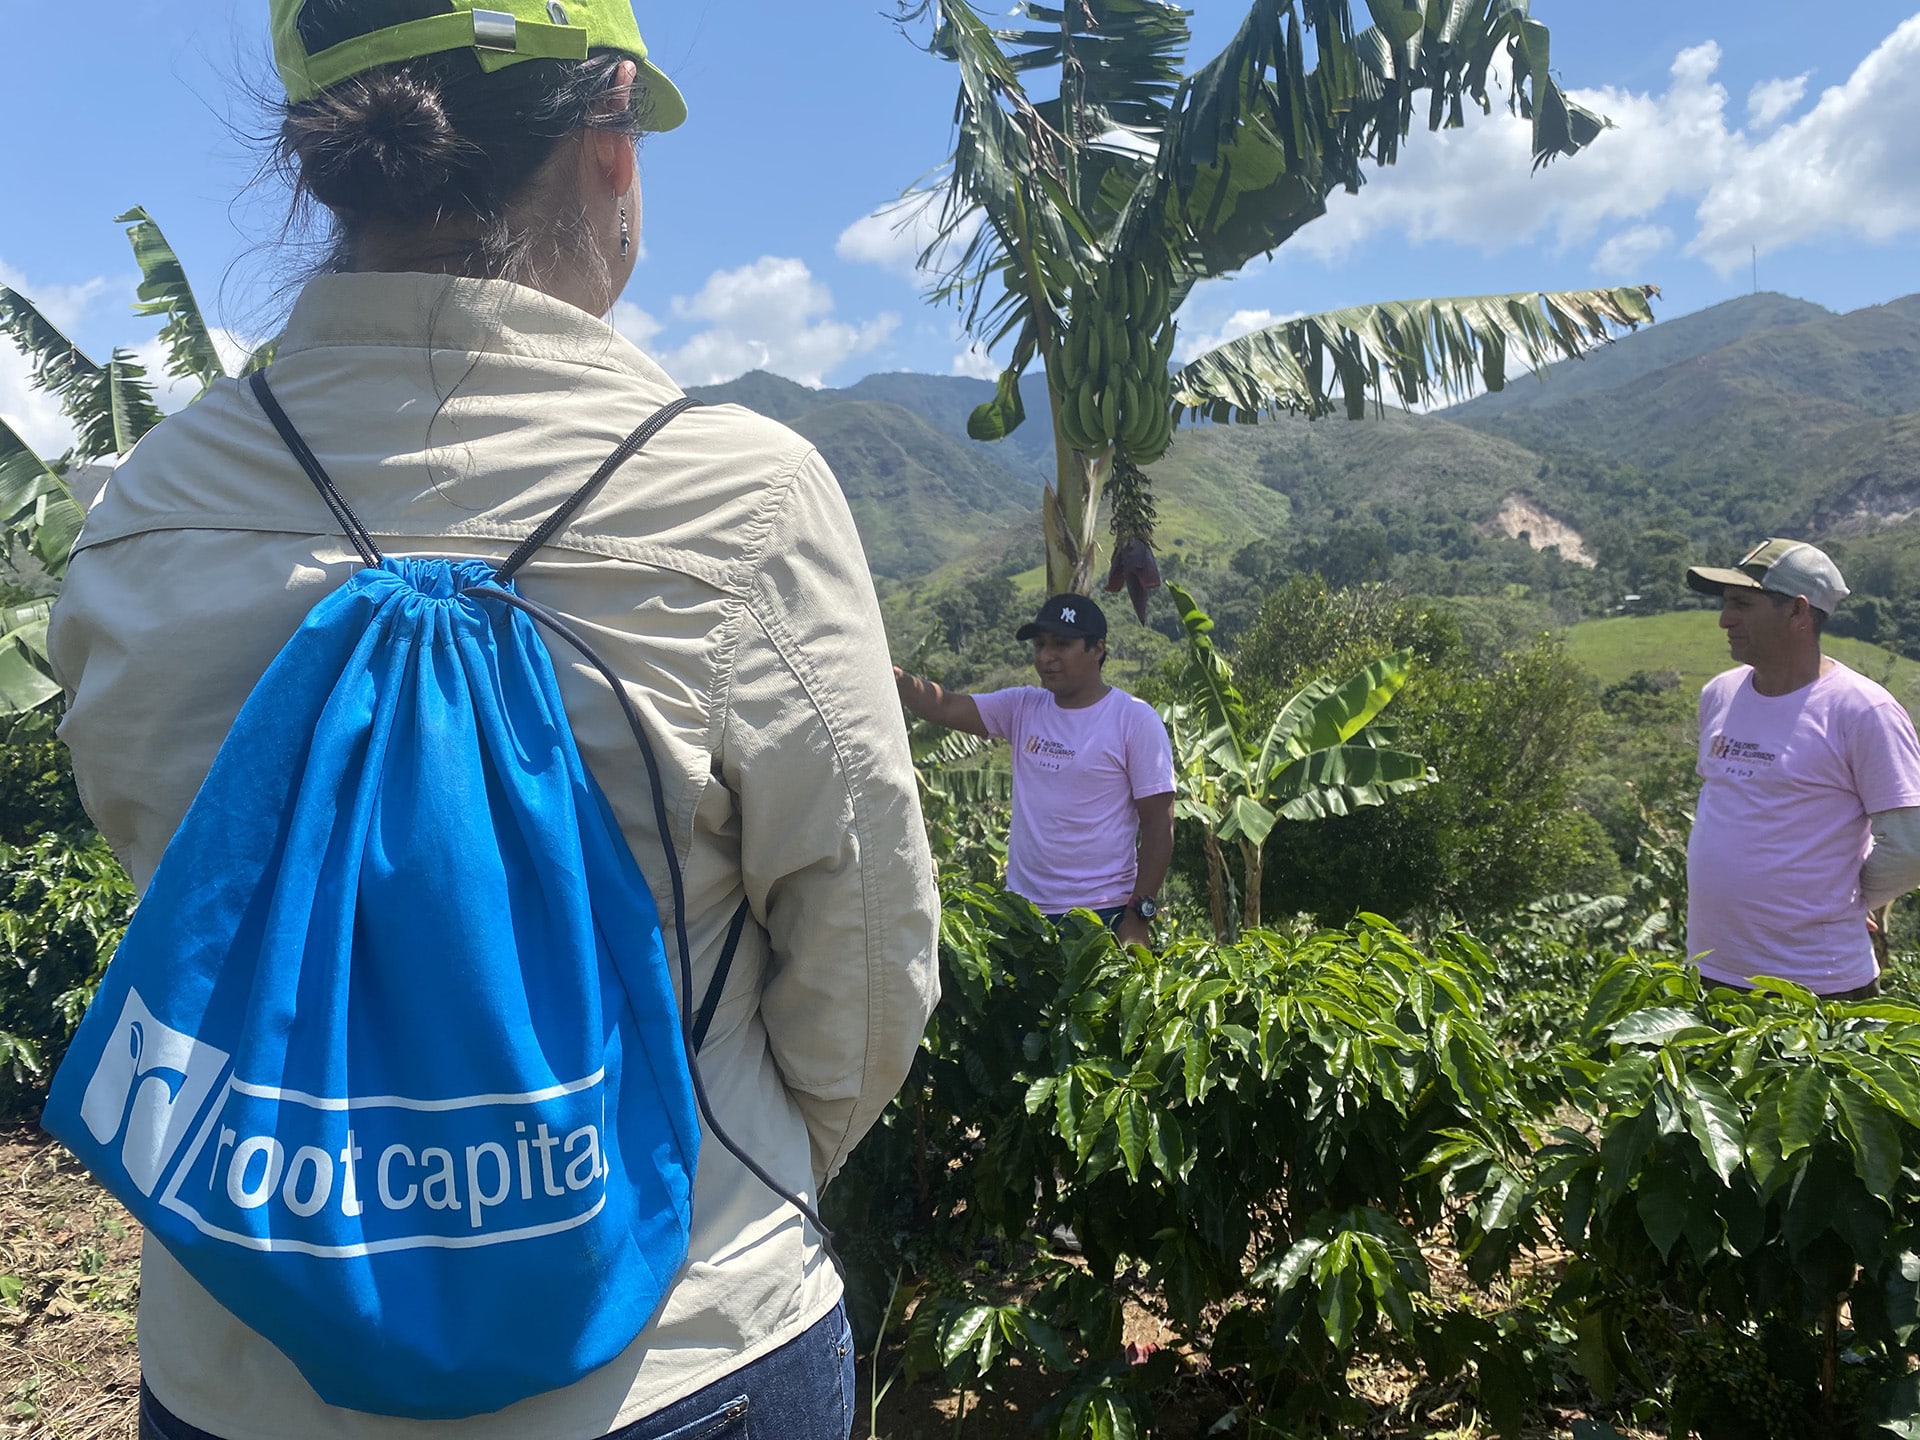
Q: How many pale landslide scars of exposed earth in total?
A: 2